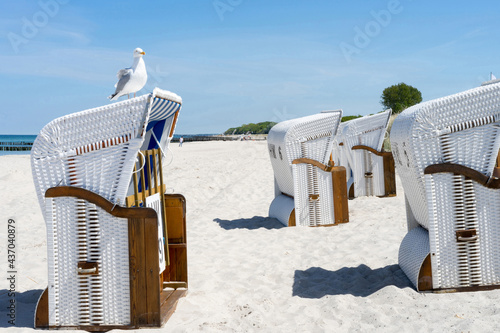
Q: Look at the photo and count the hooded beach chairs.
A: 4